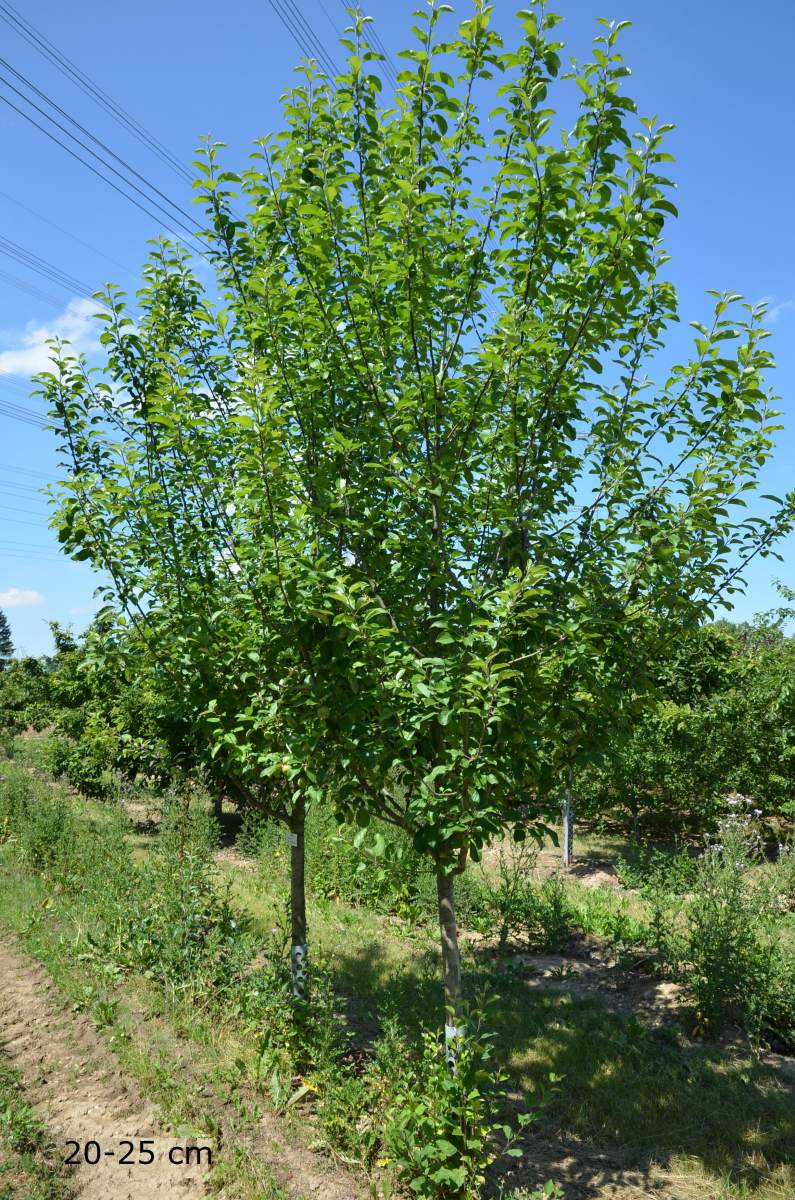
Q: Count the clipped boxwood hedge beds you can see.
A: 0